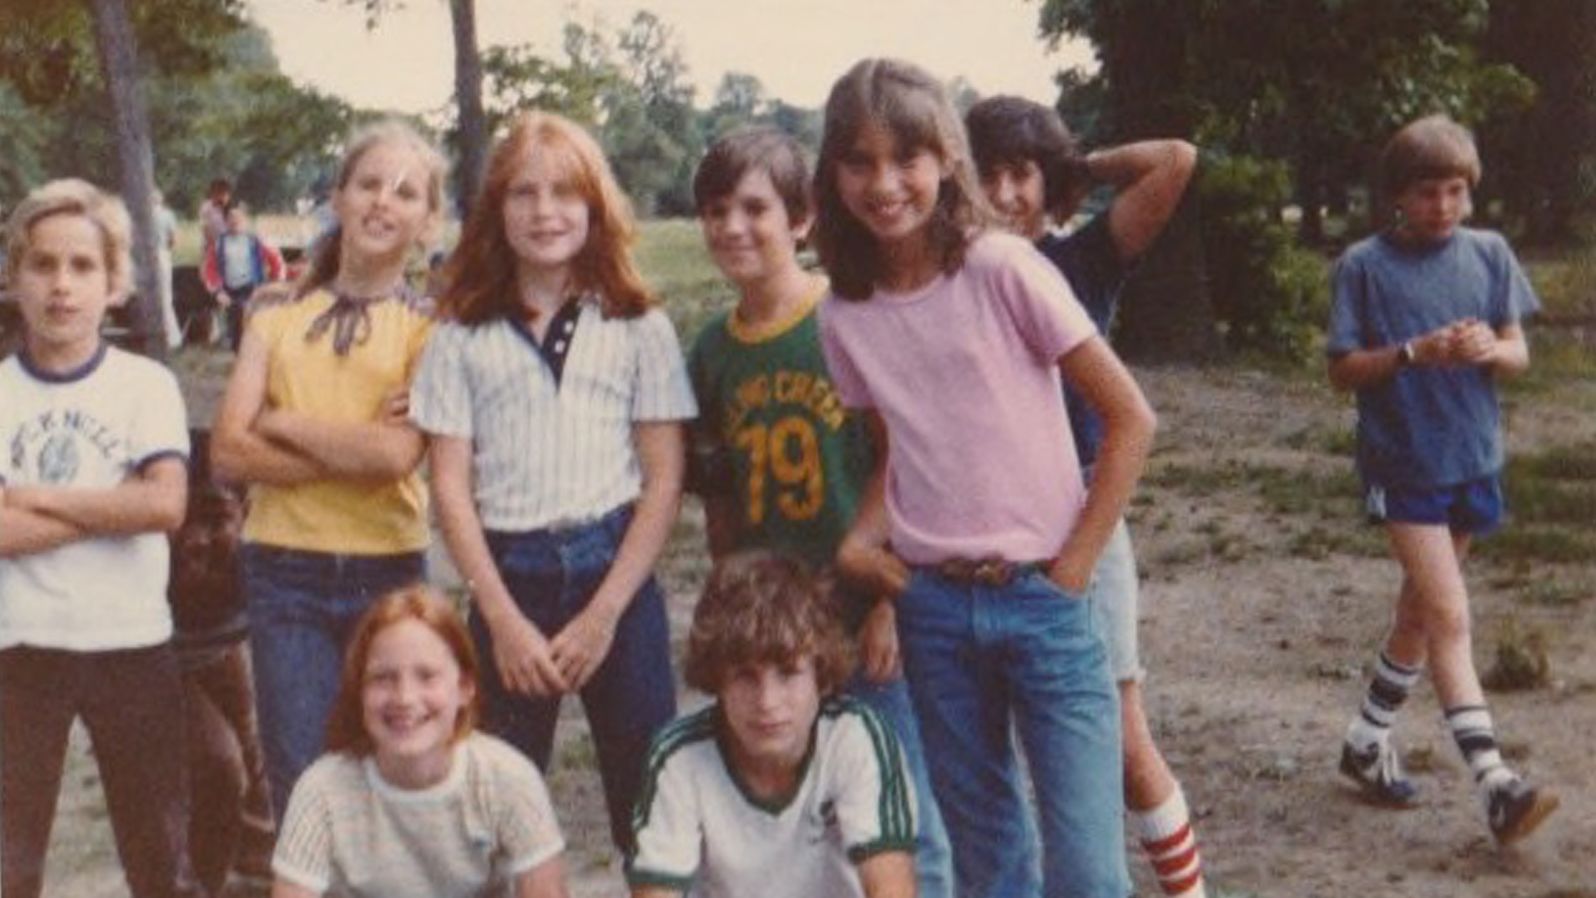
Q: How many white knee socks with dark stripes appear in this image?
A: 2